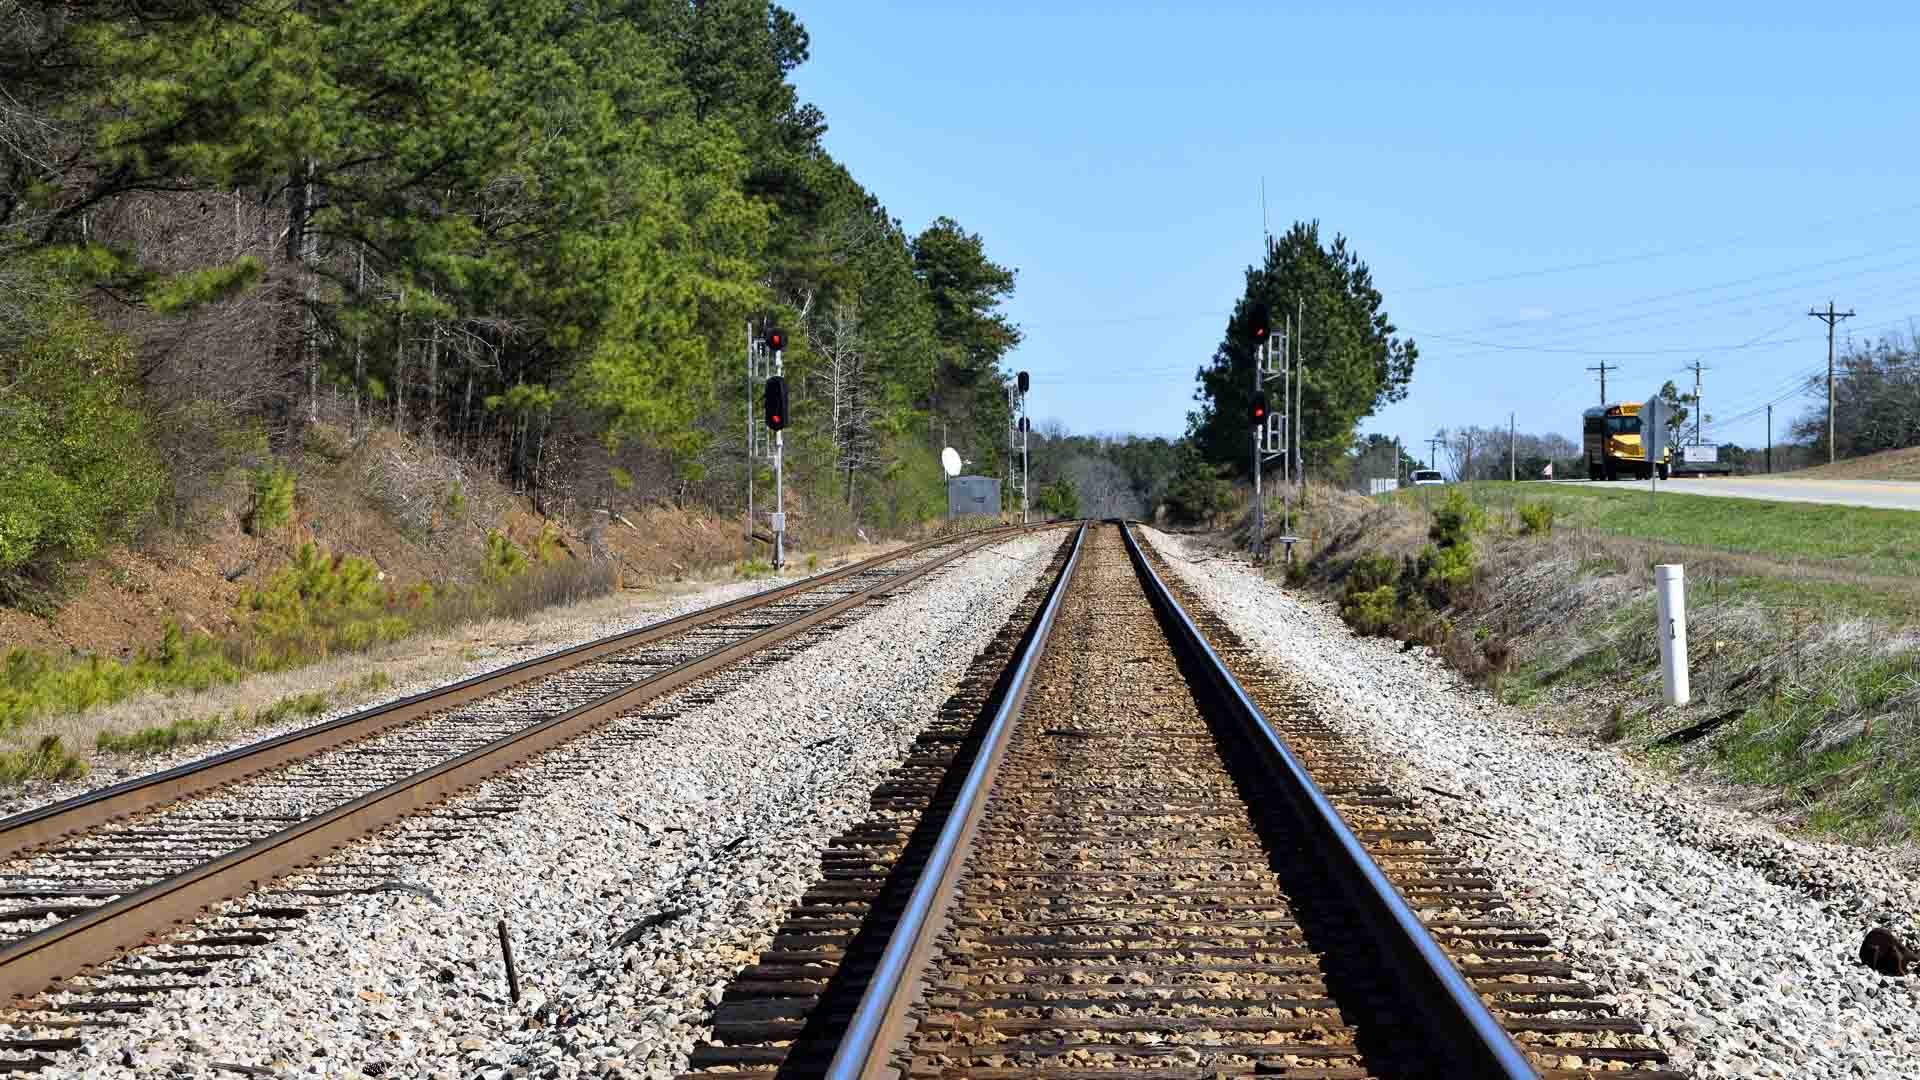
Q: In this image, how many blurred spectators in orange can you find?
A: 0